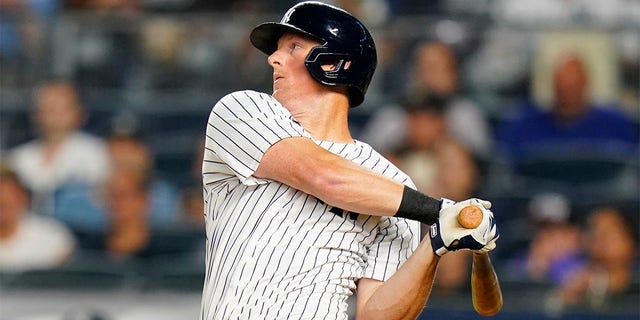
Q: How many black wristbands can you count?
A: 1